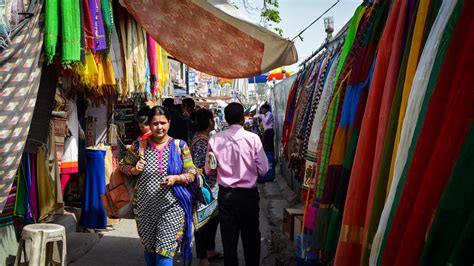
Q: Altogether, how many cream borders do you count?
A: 1